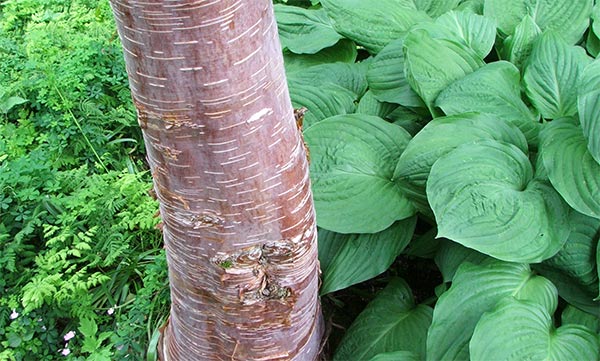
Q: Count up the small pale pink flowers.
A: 4